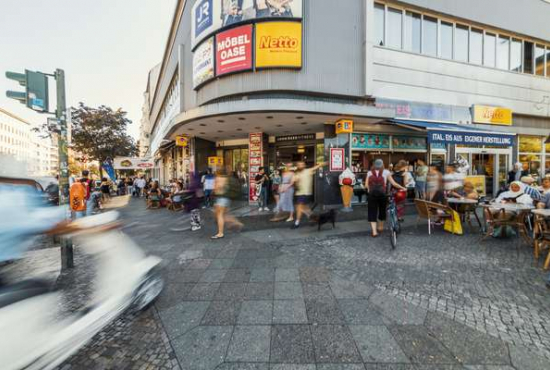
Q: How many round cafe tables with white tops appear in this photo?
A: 3